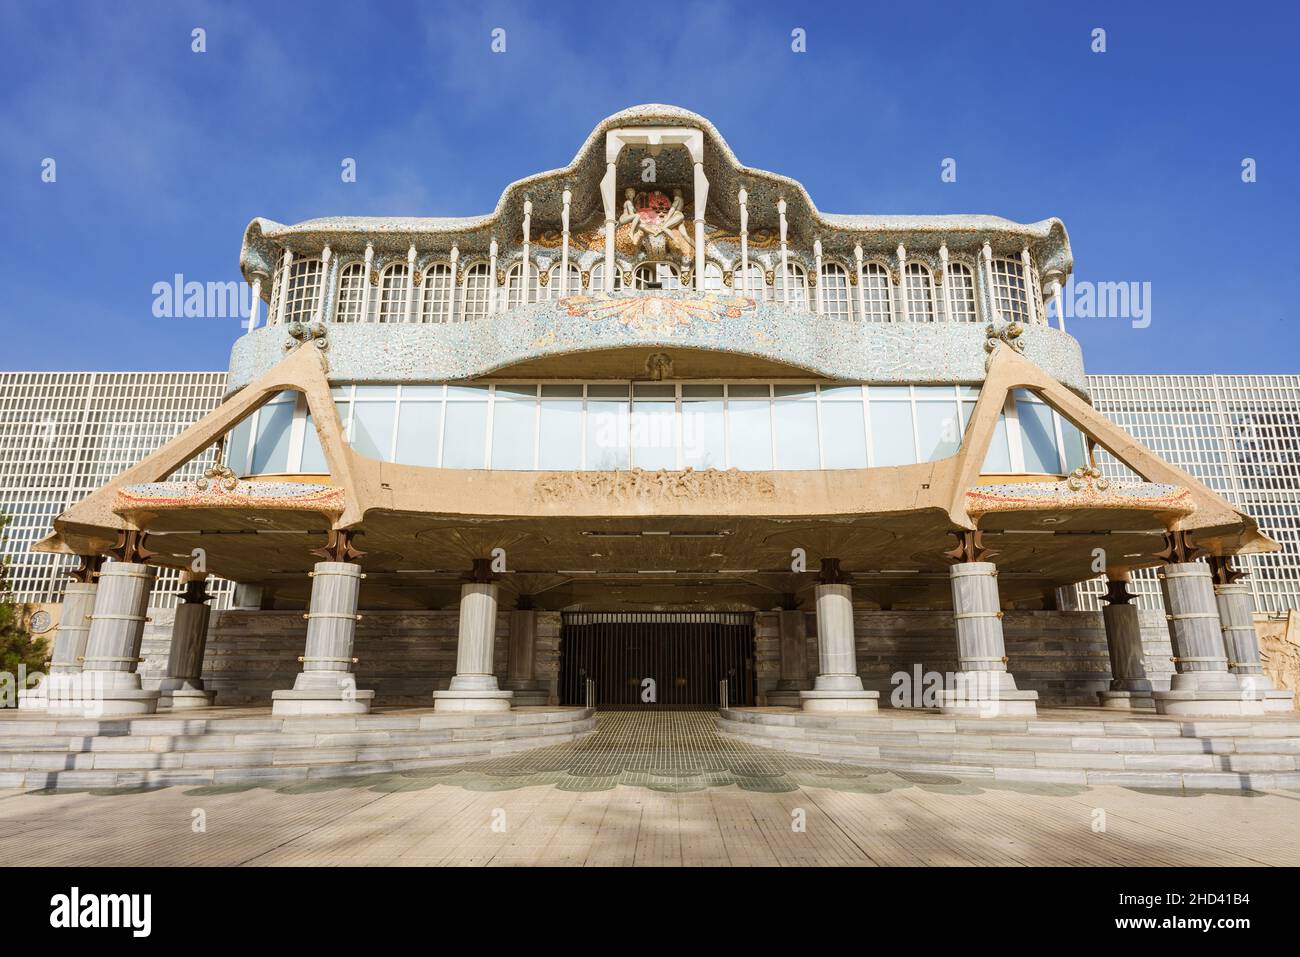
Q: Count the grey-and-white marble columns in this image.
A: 12